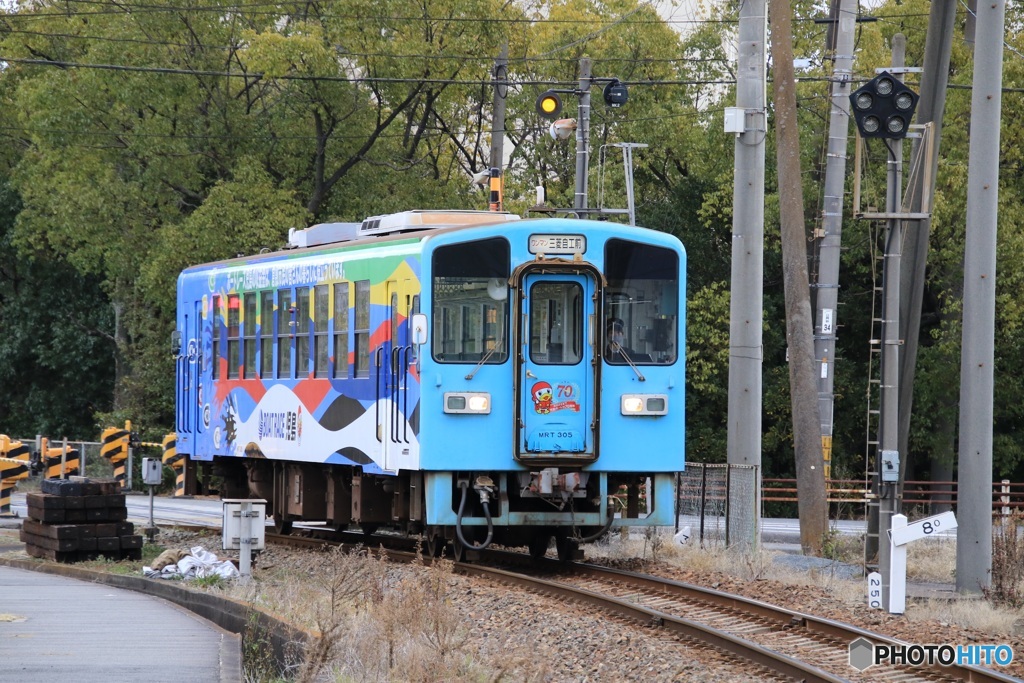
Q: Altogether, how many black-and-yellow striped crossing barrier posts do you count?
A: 4